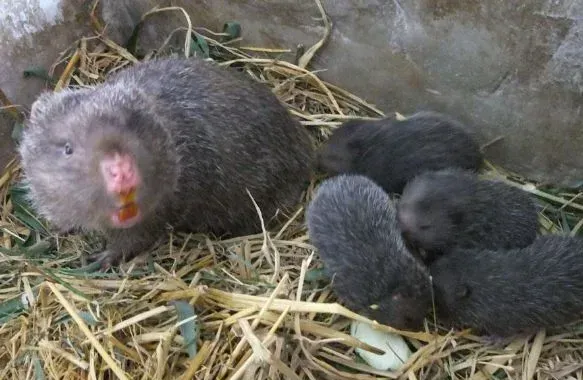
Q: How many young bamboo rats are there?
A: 4